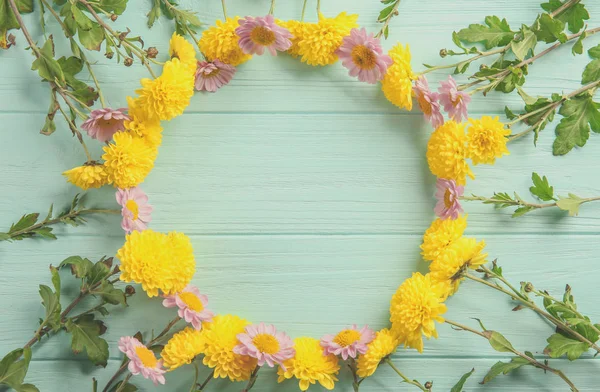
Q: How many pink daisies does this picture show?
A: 12